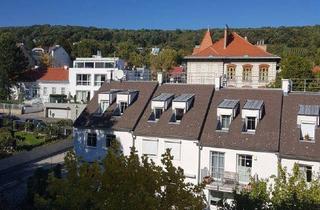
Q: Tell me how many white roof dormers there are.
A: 7